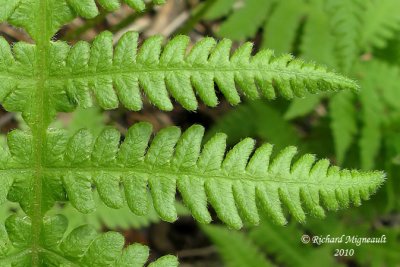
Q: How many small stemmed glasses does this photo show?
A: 0